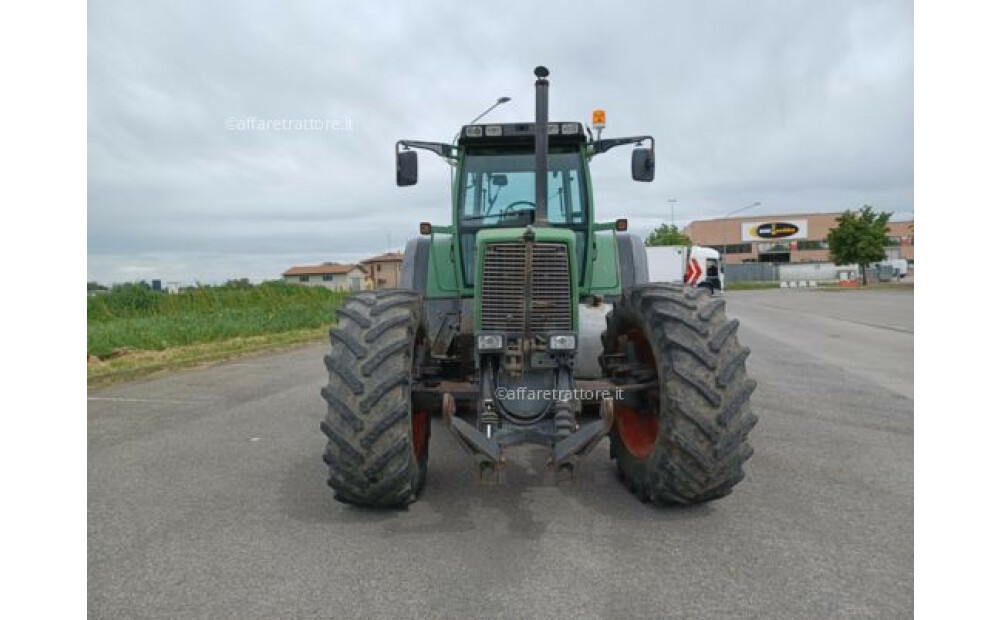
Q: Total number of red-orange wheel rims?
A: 2